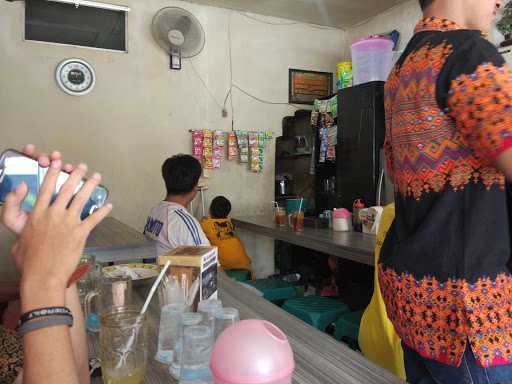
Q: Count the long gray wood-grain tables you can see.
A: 3